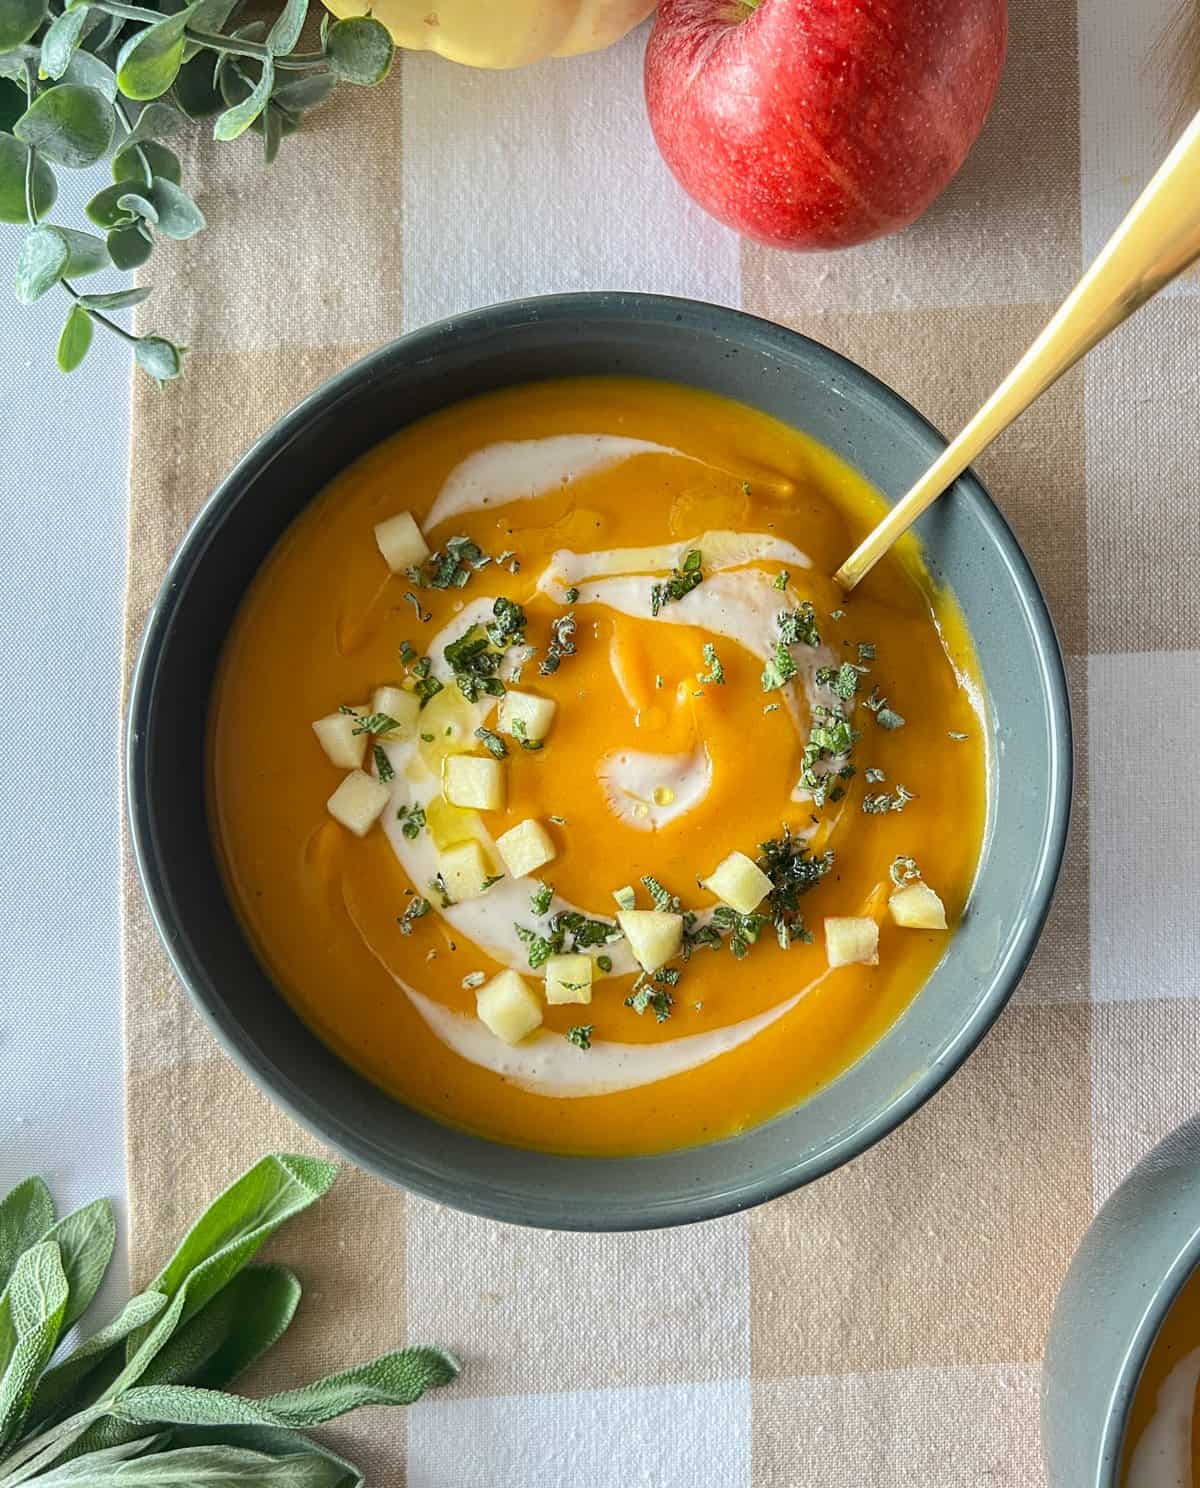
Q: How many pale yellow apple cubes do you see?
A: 14